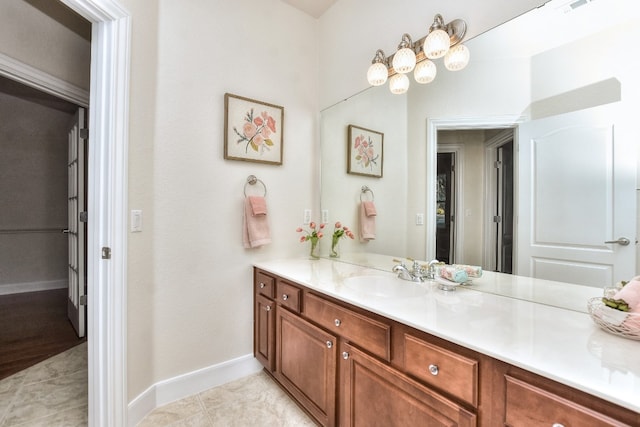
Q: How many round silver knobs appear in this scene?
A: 8